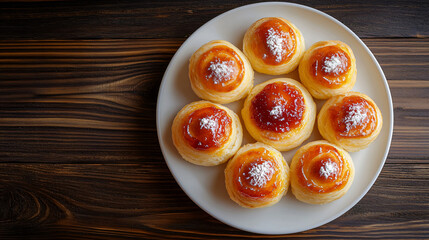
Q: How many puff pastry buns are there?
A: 8